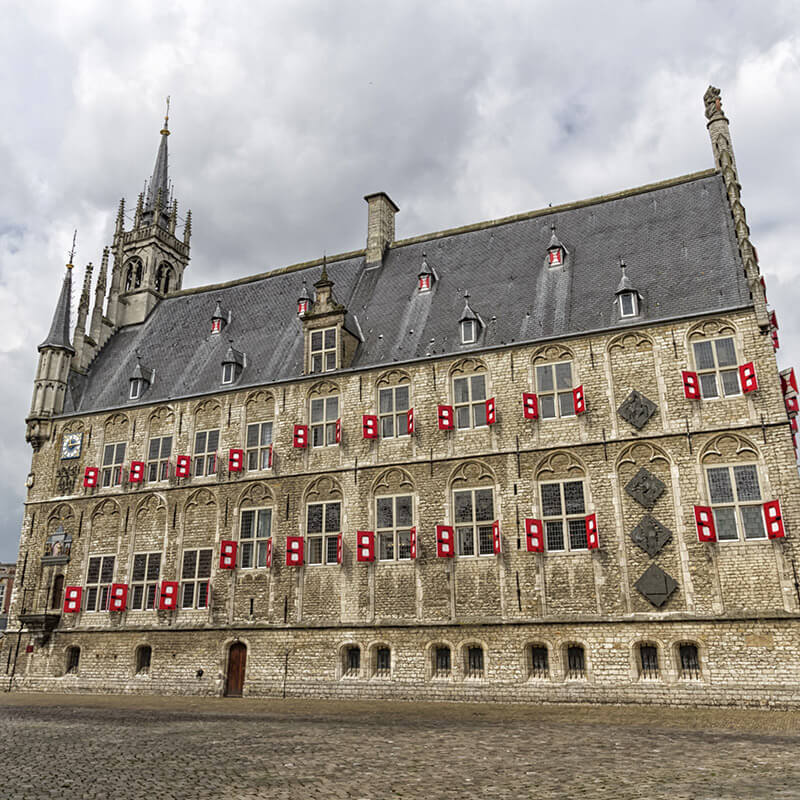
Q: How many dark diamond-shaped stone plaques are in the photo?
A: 4